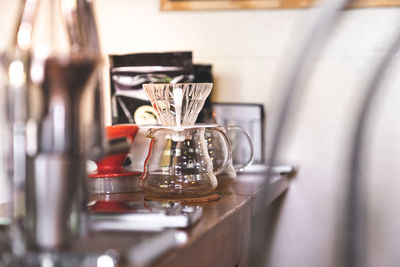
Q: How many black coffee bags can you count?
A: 2